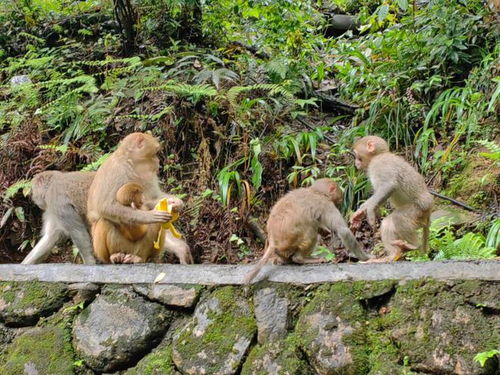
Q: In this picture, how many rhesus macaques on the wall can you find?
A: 5